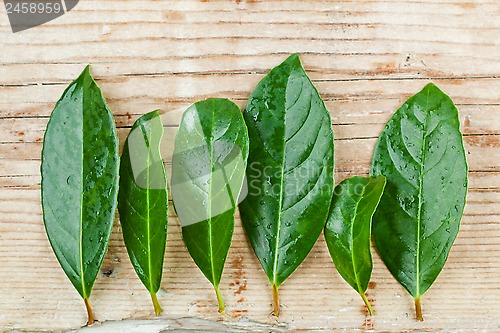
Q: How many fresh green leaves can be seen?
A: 6